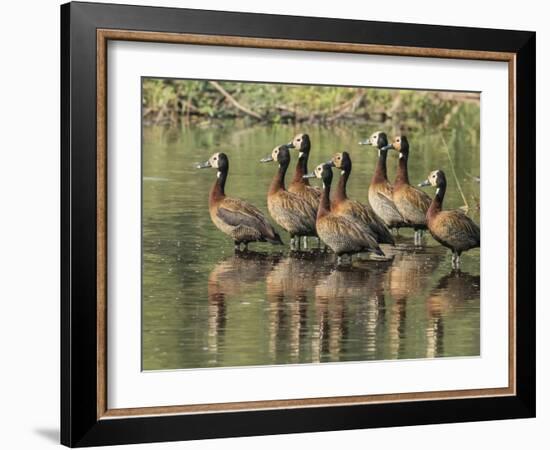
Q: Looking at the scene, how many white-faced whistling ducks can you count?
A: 8